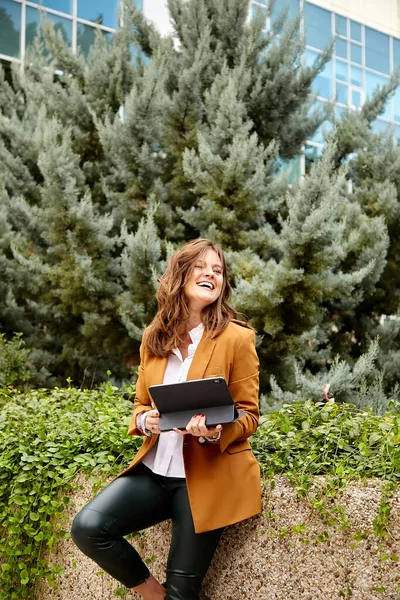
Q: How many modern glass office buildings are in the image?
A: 1